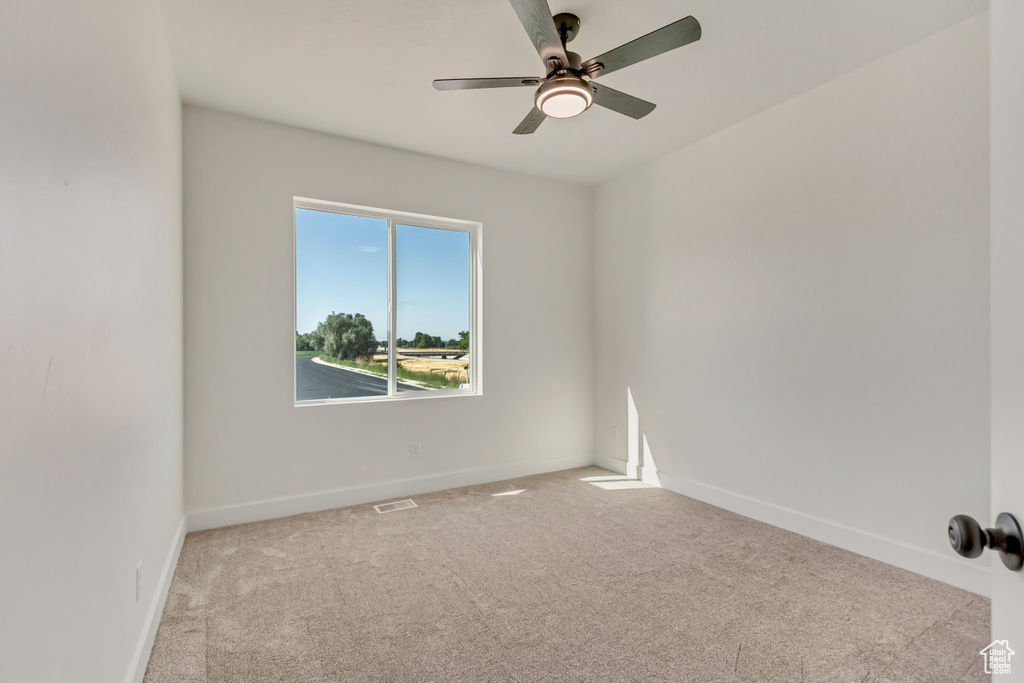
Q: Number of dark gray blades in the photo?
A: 5